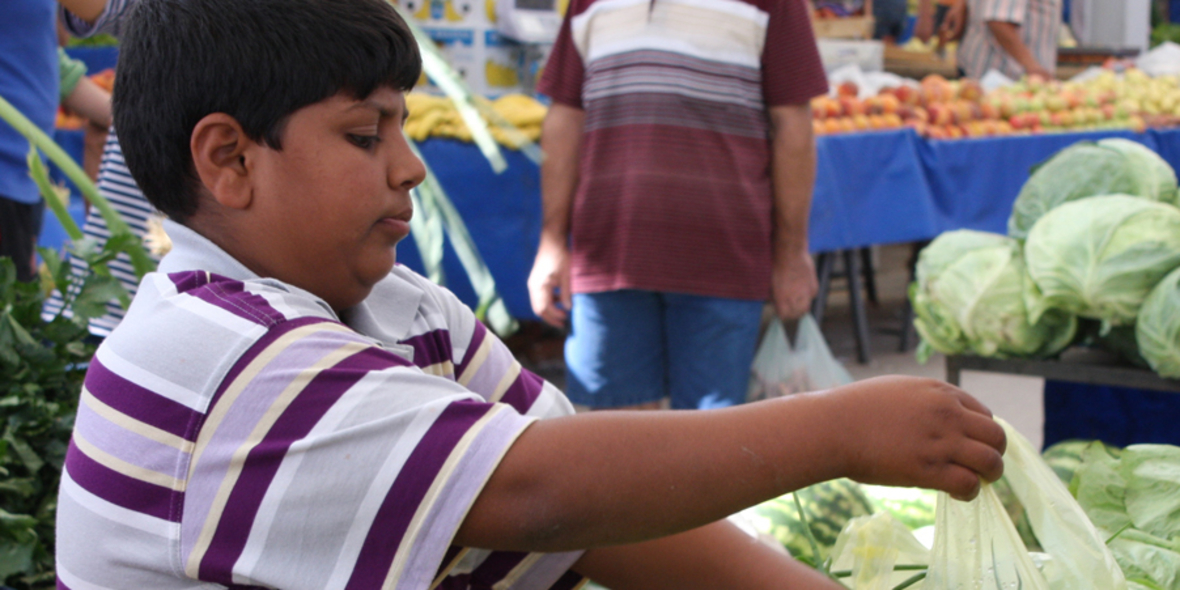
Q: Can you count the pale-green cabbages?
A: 4